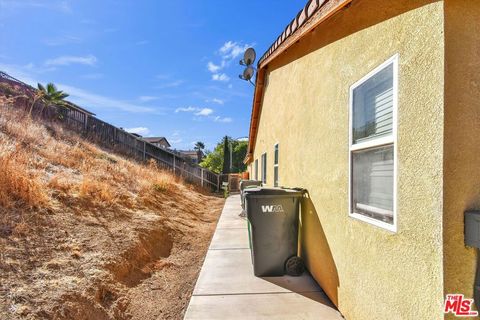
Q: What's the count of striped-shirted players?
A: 0